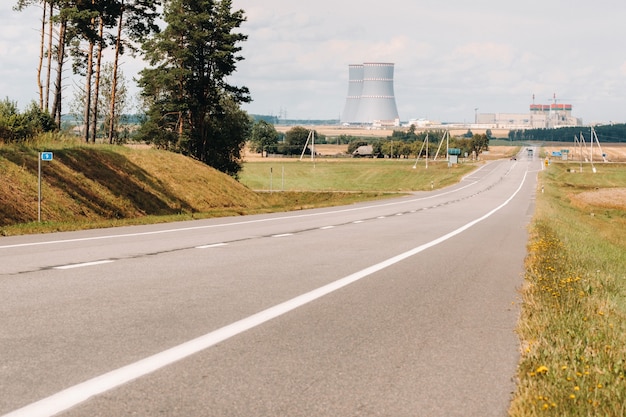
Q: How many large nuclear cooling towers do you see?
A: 2